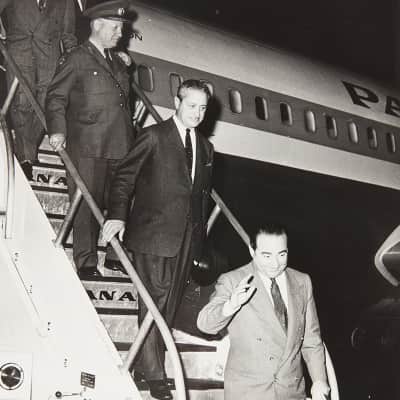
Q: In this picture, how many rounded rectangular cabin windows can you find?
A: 11